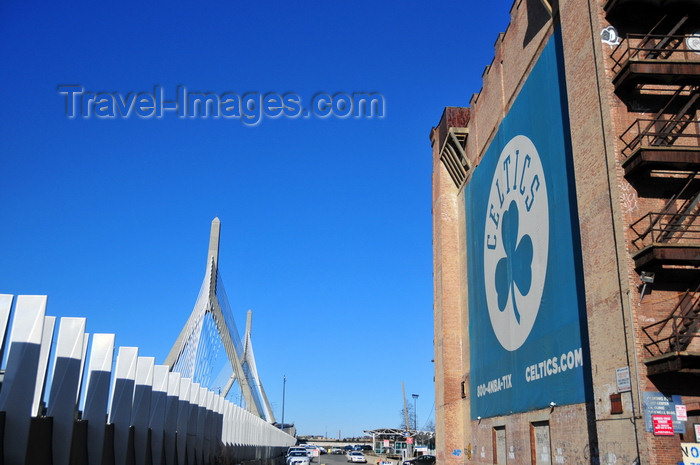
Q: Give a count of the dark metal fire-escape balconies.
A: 5